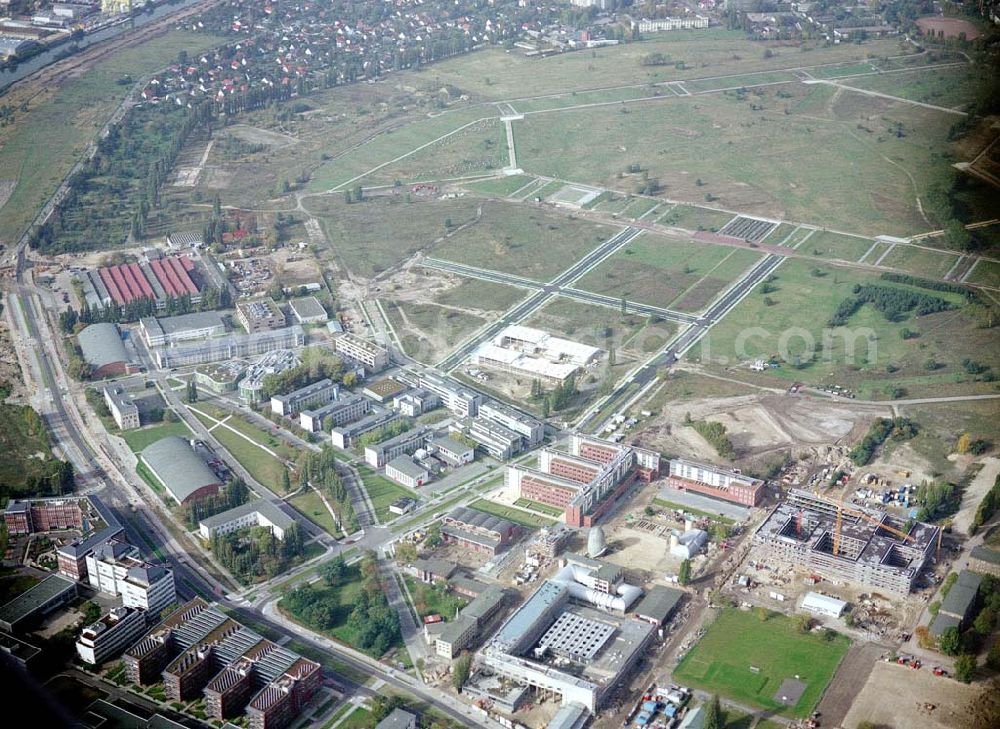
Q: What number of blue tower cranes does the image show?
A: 0